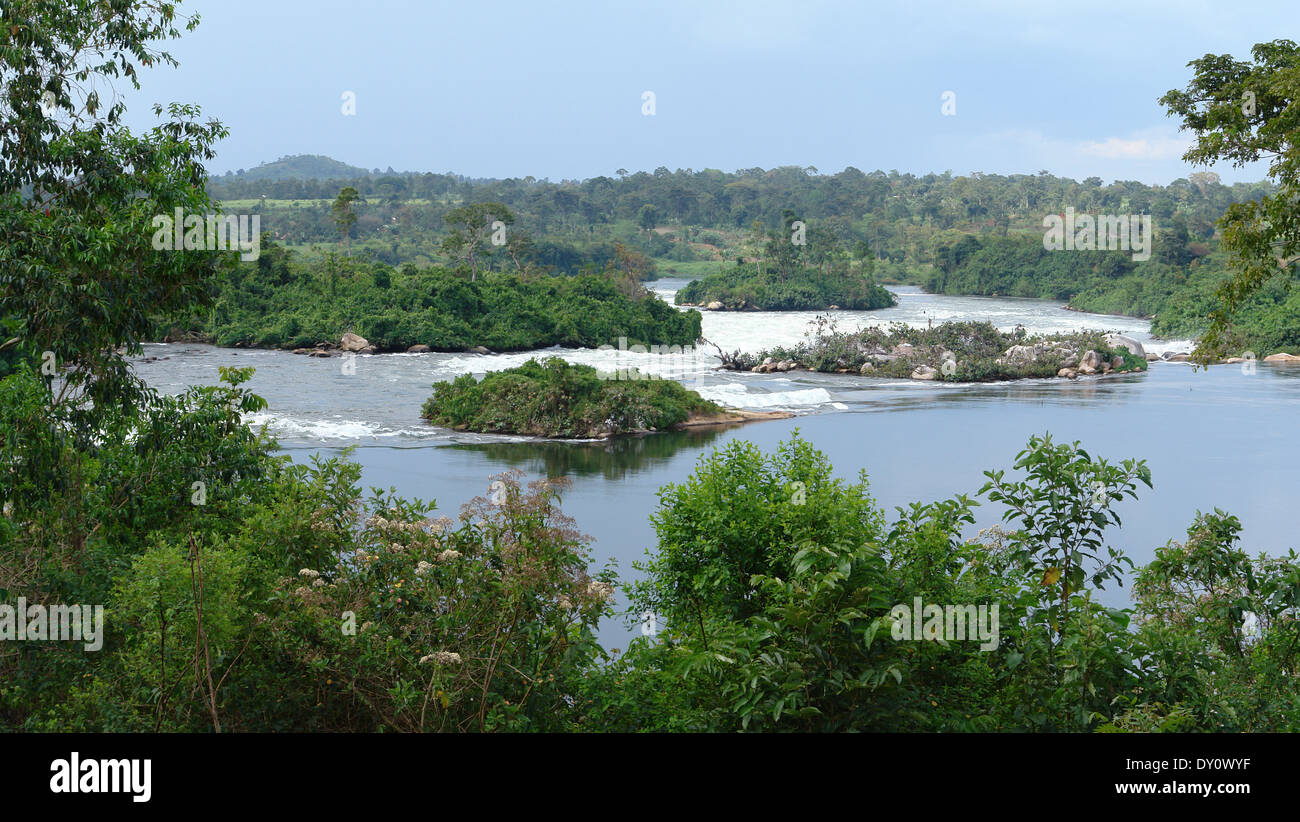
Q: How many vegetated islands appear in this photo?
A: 4